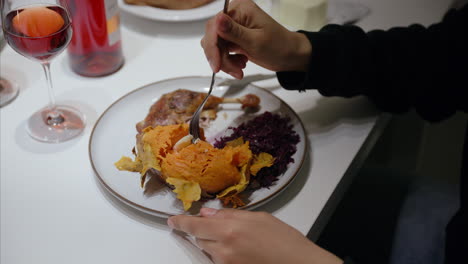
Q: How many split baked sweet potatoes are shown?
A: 1